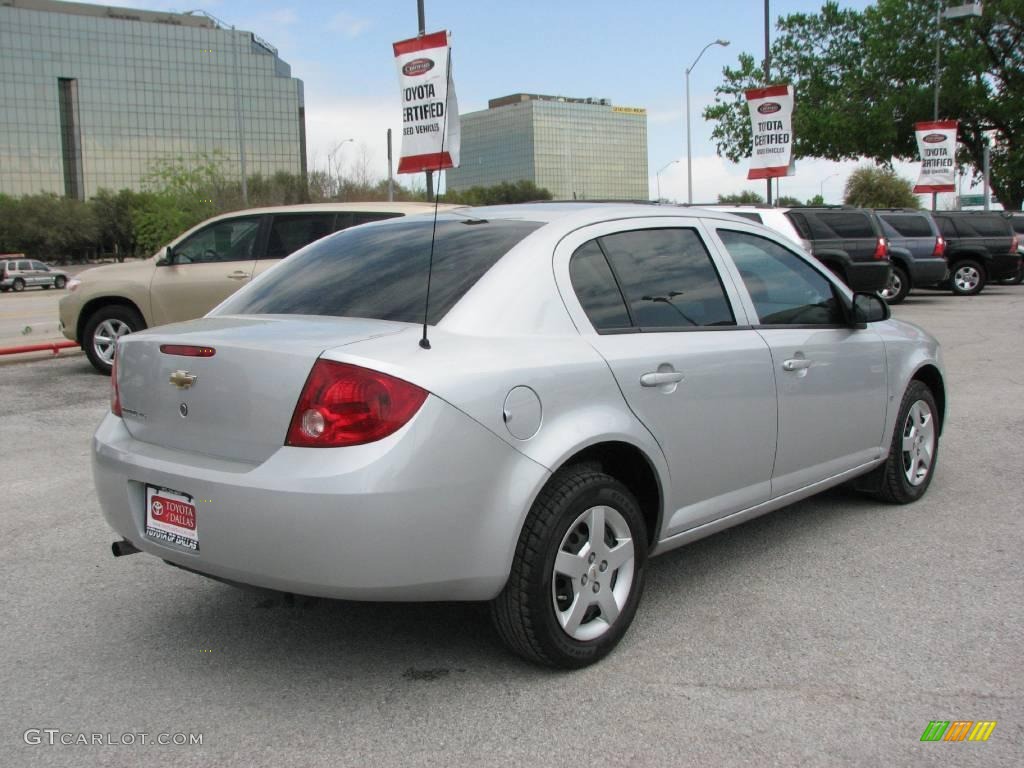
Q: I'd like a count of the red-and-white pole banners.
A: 3